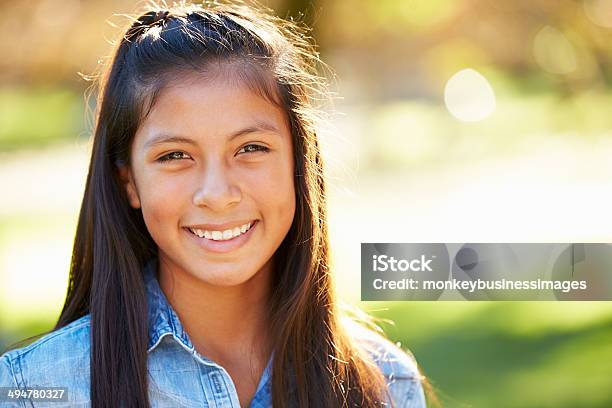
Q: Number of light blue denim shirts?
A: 1